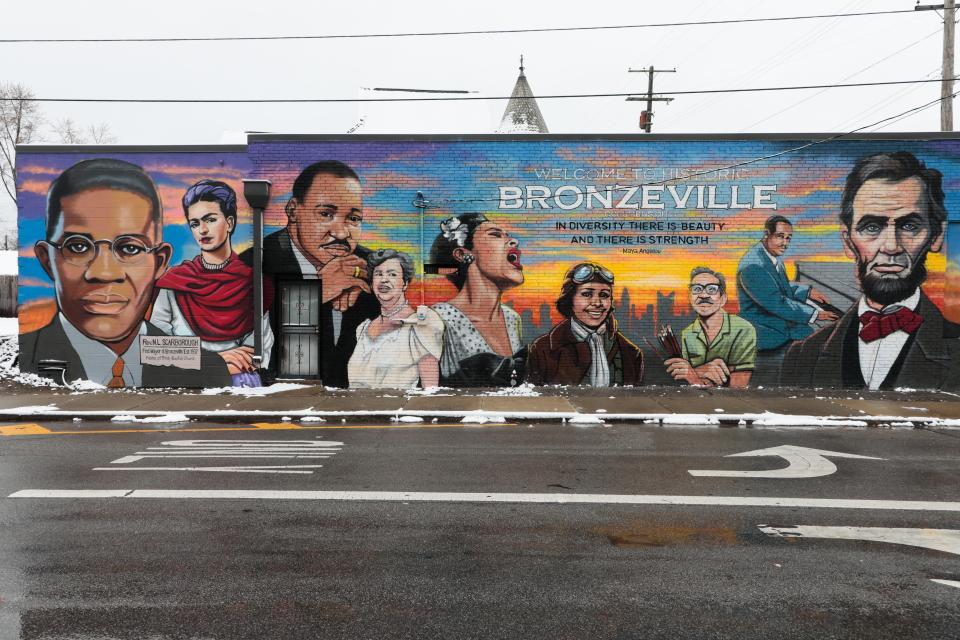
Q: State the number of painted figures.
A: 9